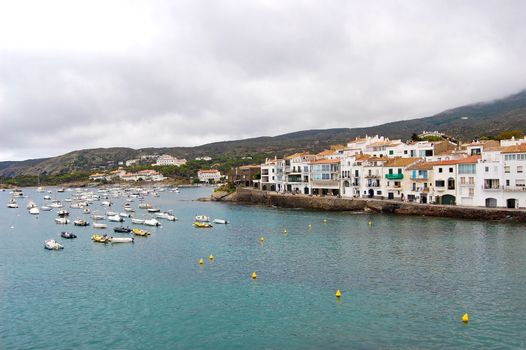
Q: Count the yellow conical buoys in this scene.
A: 10